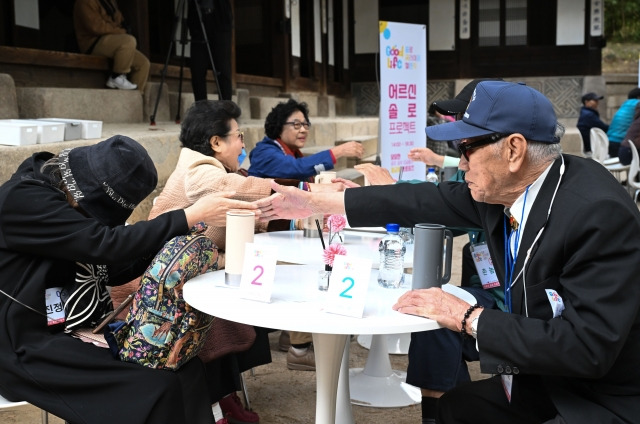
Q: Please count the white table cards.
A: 2